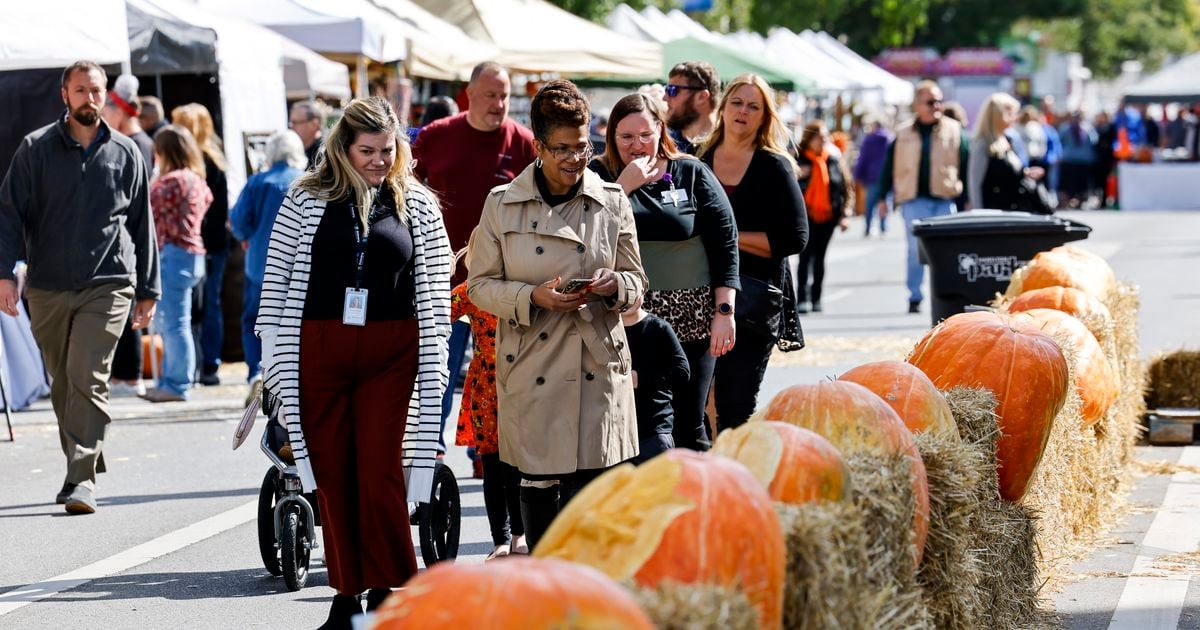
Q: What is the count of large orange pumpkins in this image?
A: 9